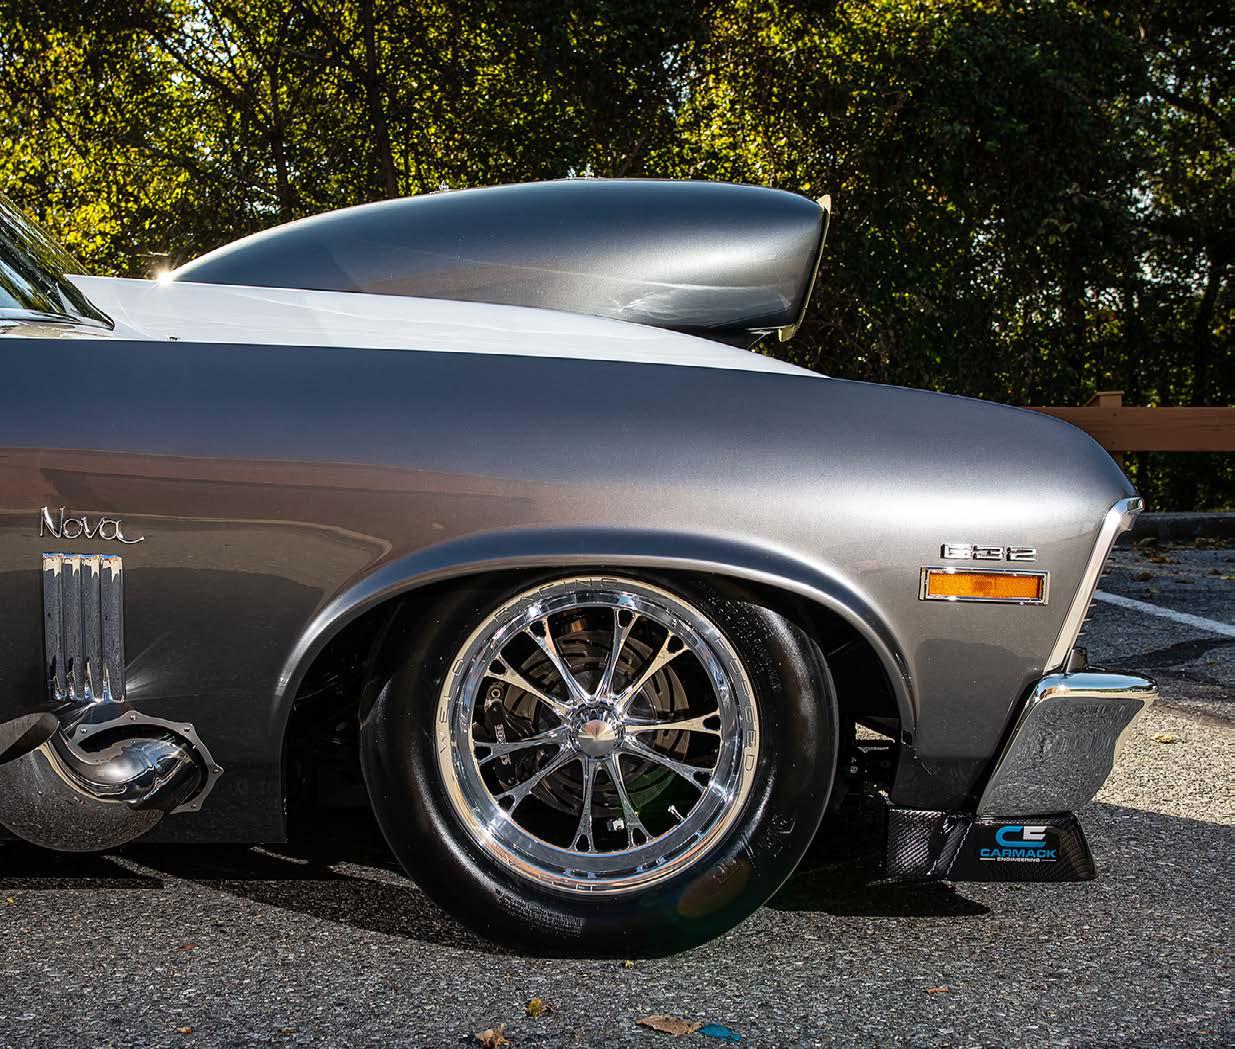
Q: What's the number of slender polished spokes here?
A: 10